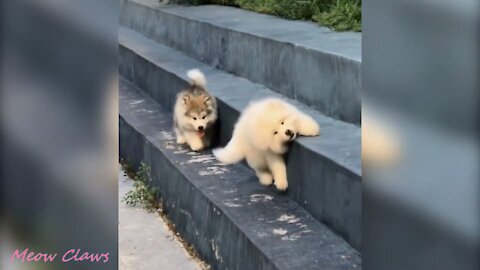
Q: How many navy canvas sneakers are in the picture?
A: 0